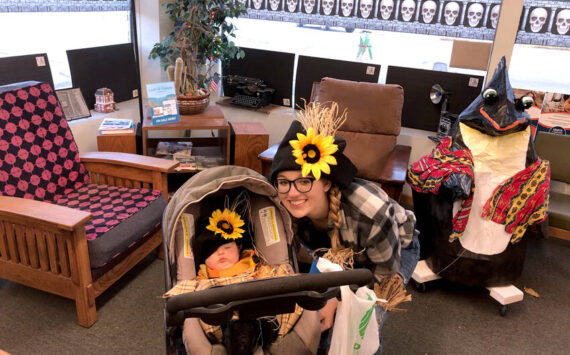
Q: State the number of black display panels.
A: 5